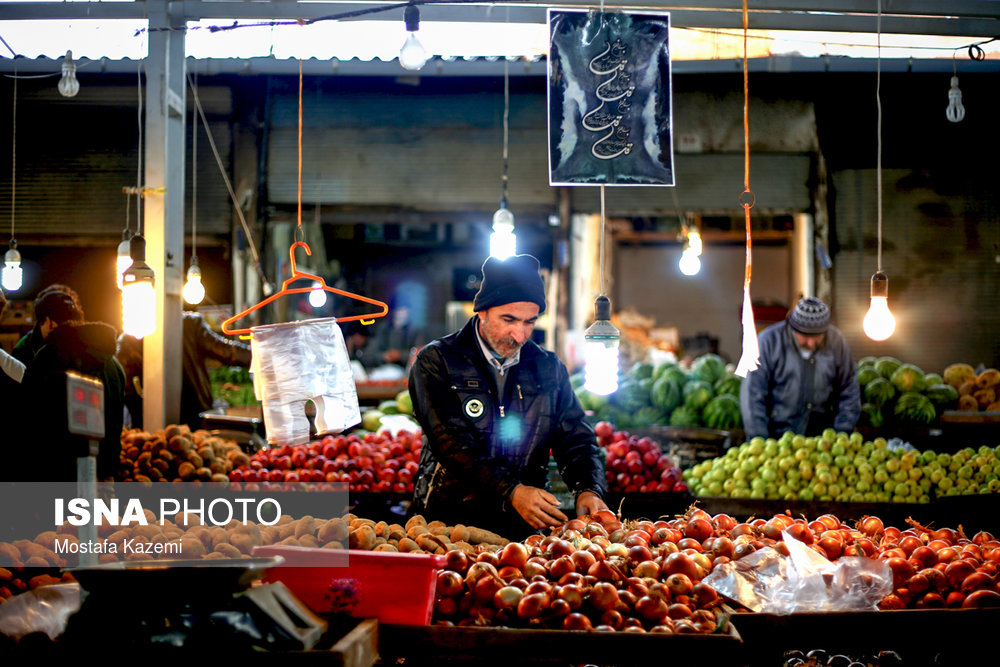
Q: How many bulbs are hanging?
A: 13